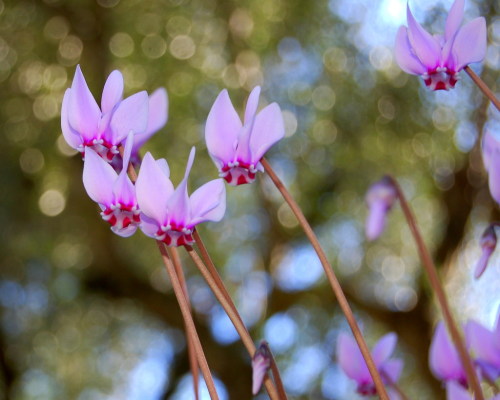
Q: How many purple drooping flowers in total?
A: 3